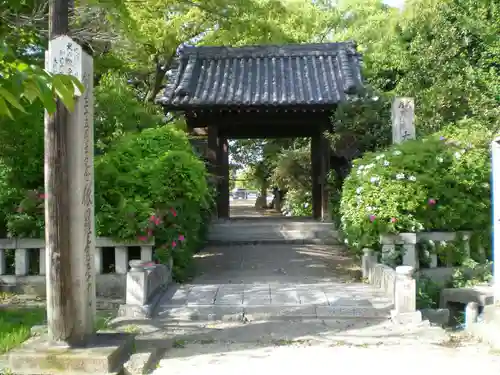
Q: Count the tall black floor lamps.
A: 0